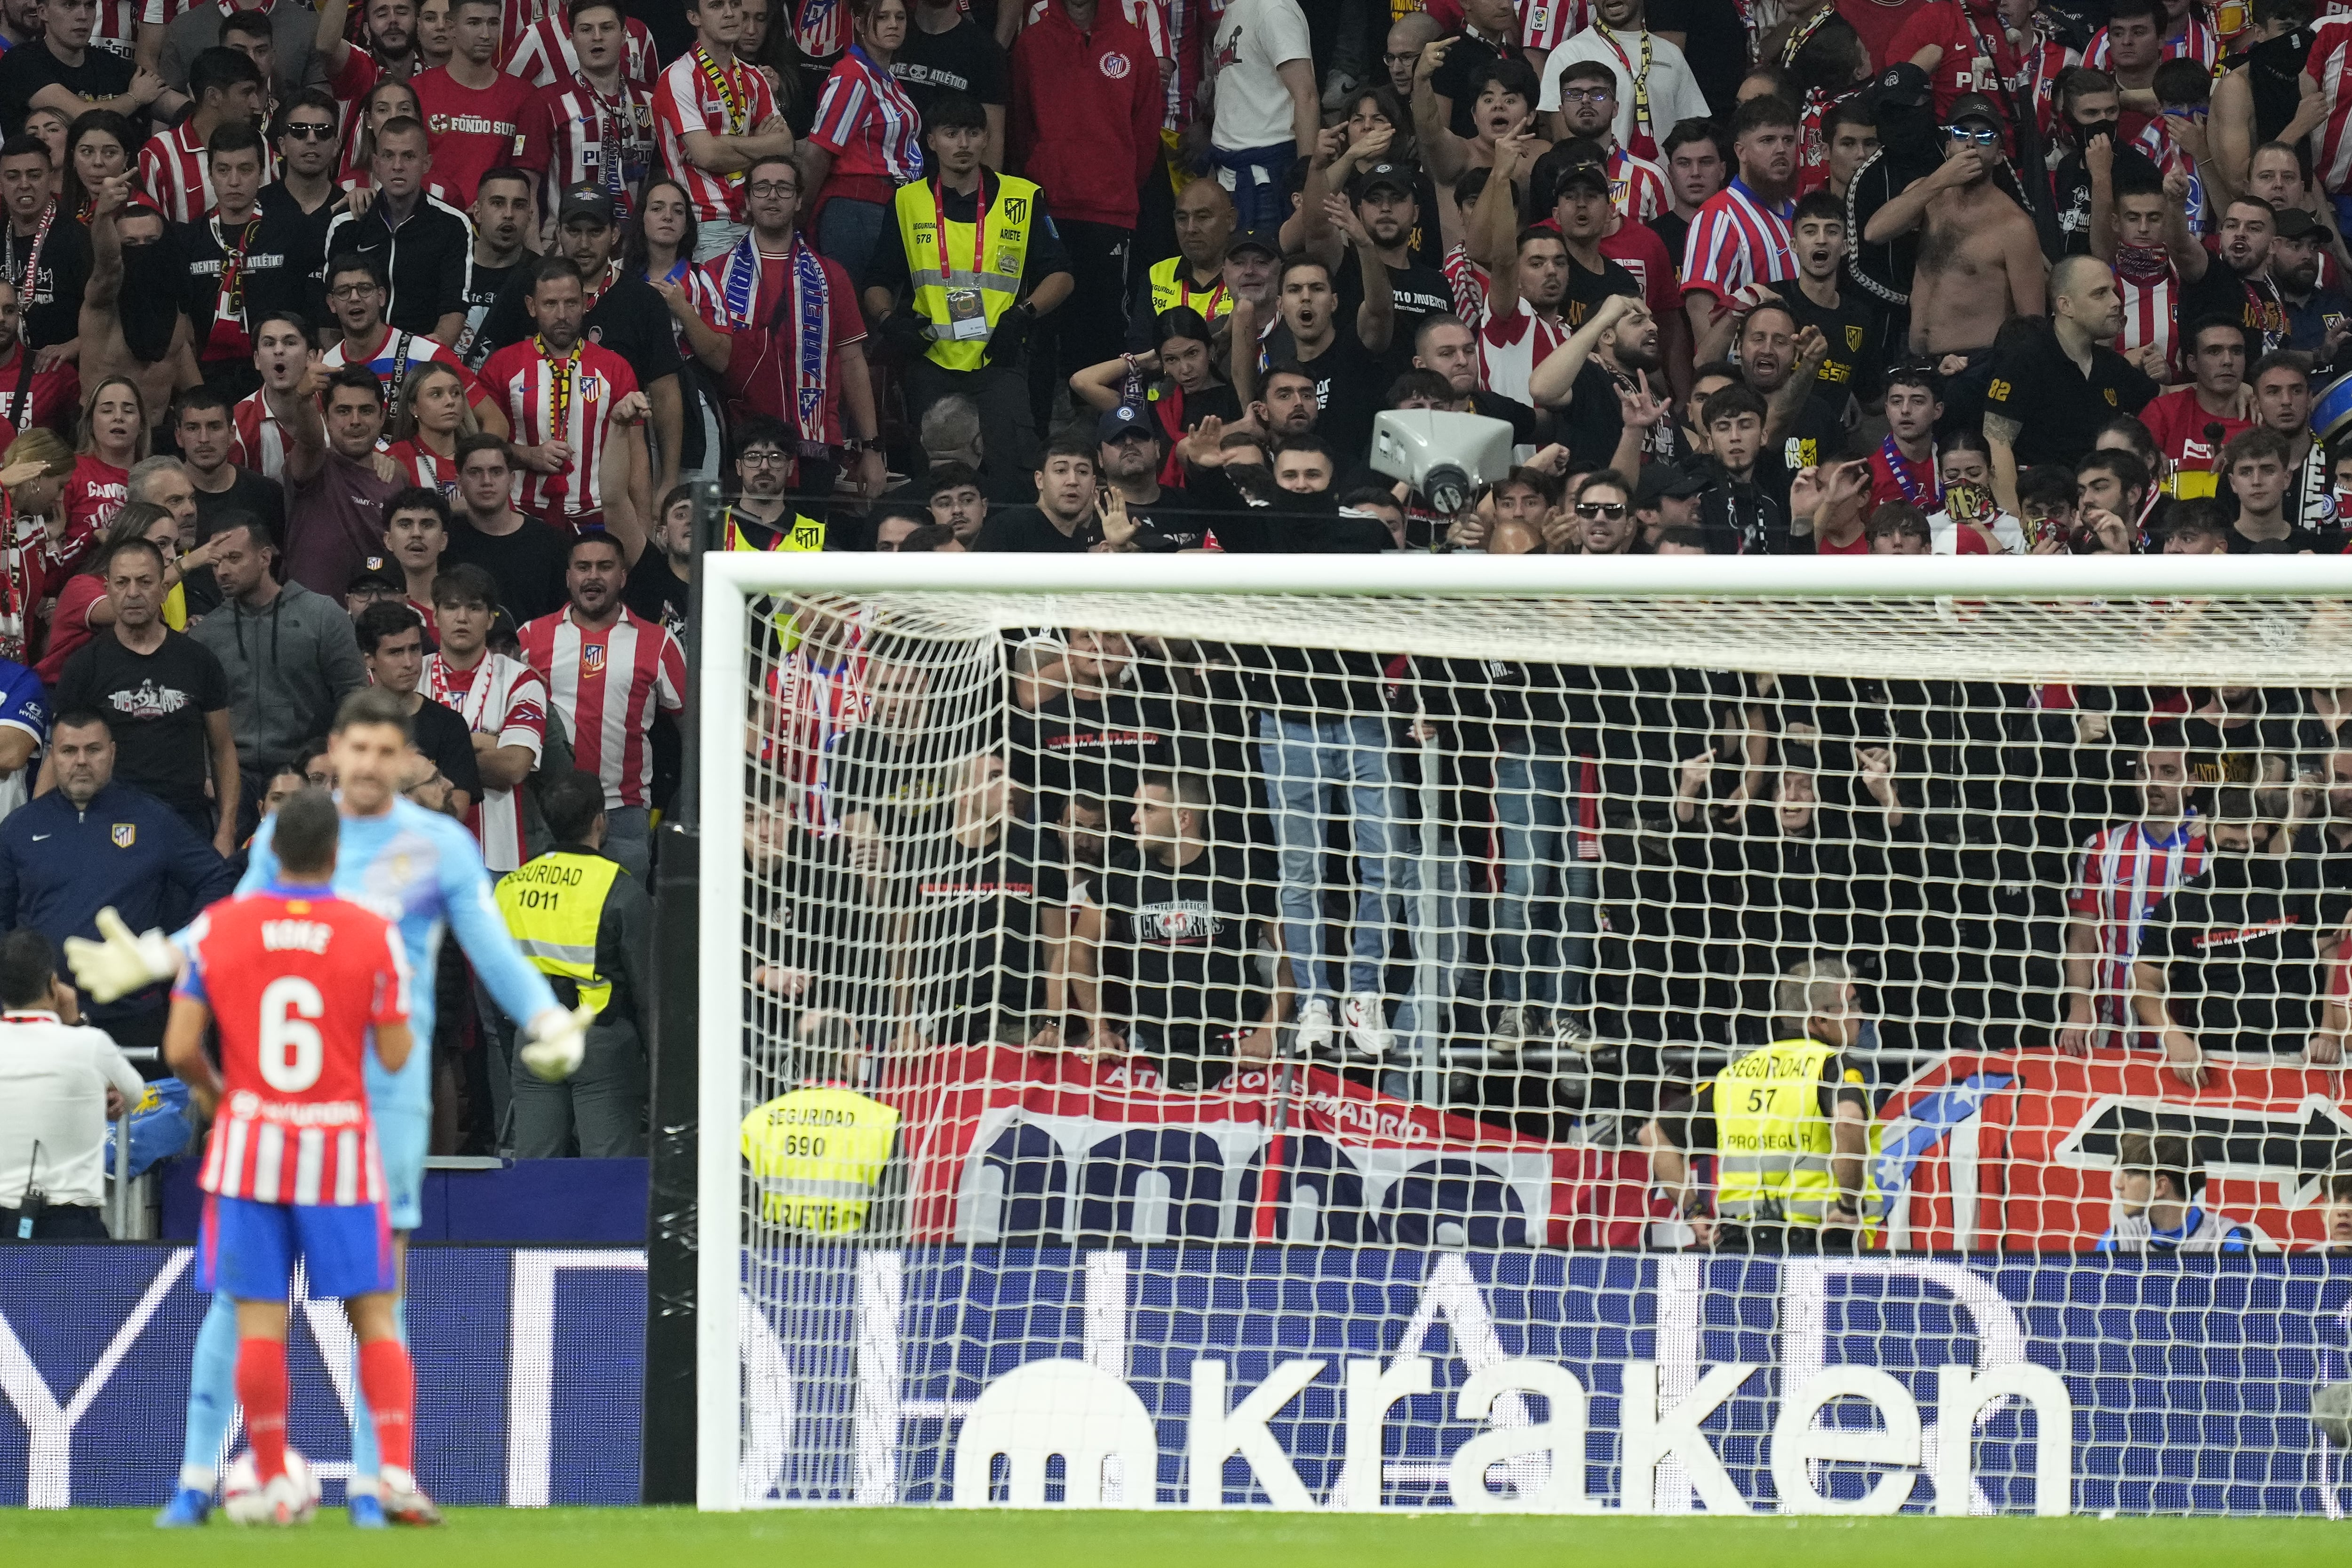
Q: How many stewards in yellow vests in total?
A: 6